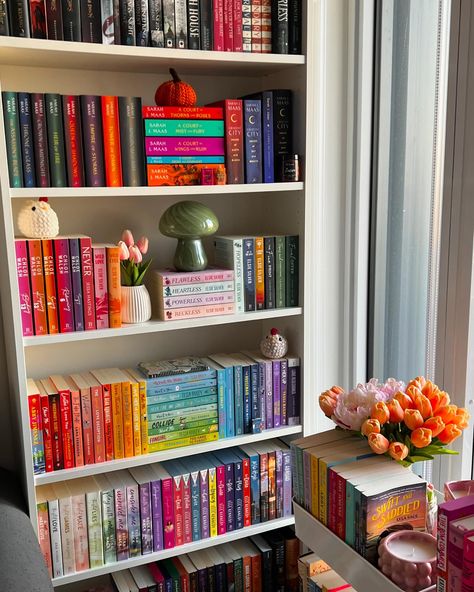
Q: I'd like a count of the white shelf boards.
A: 5